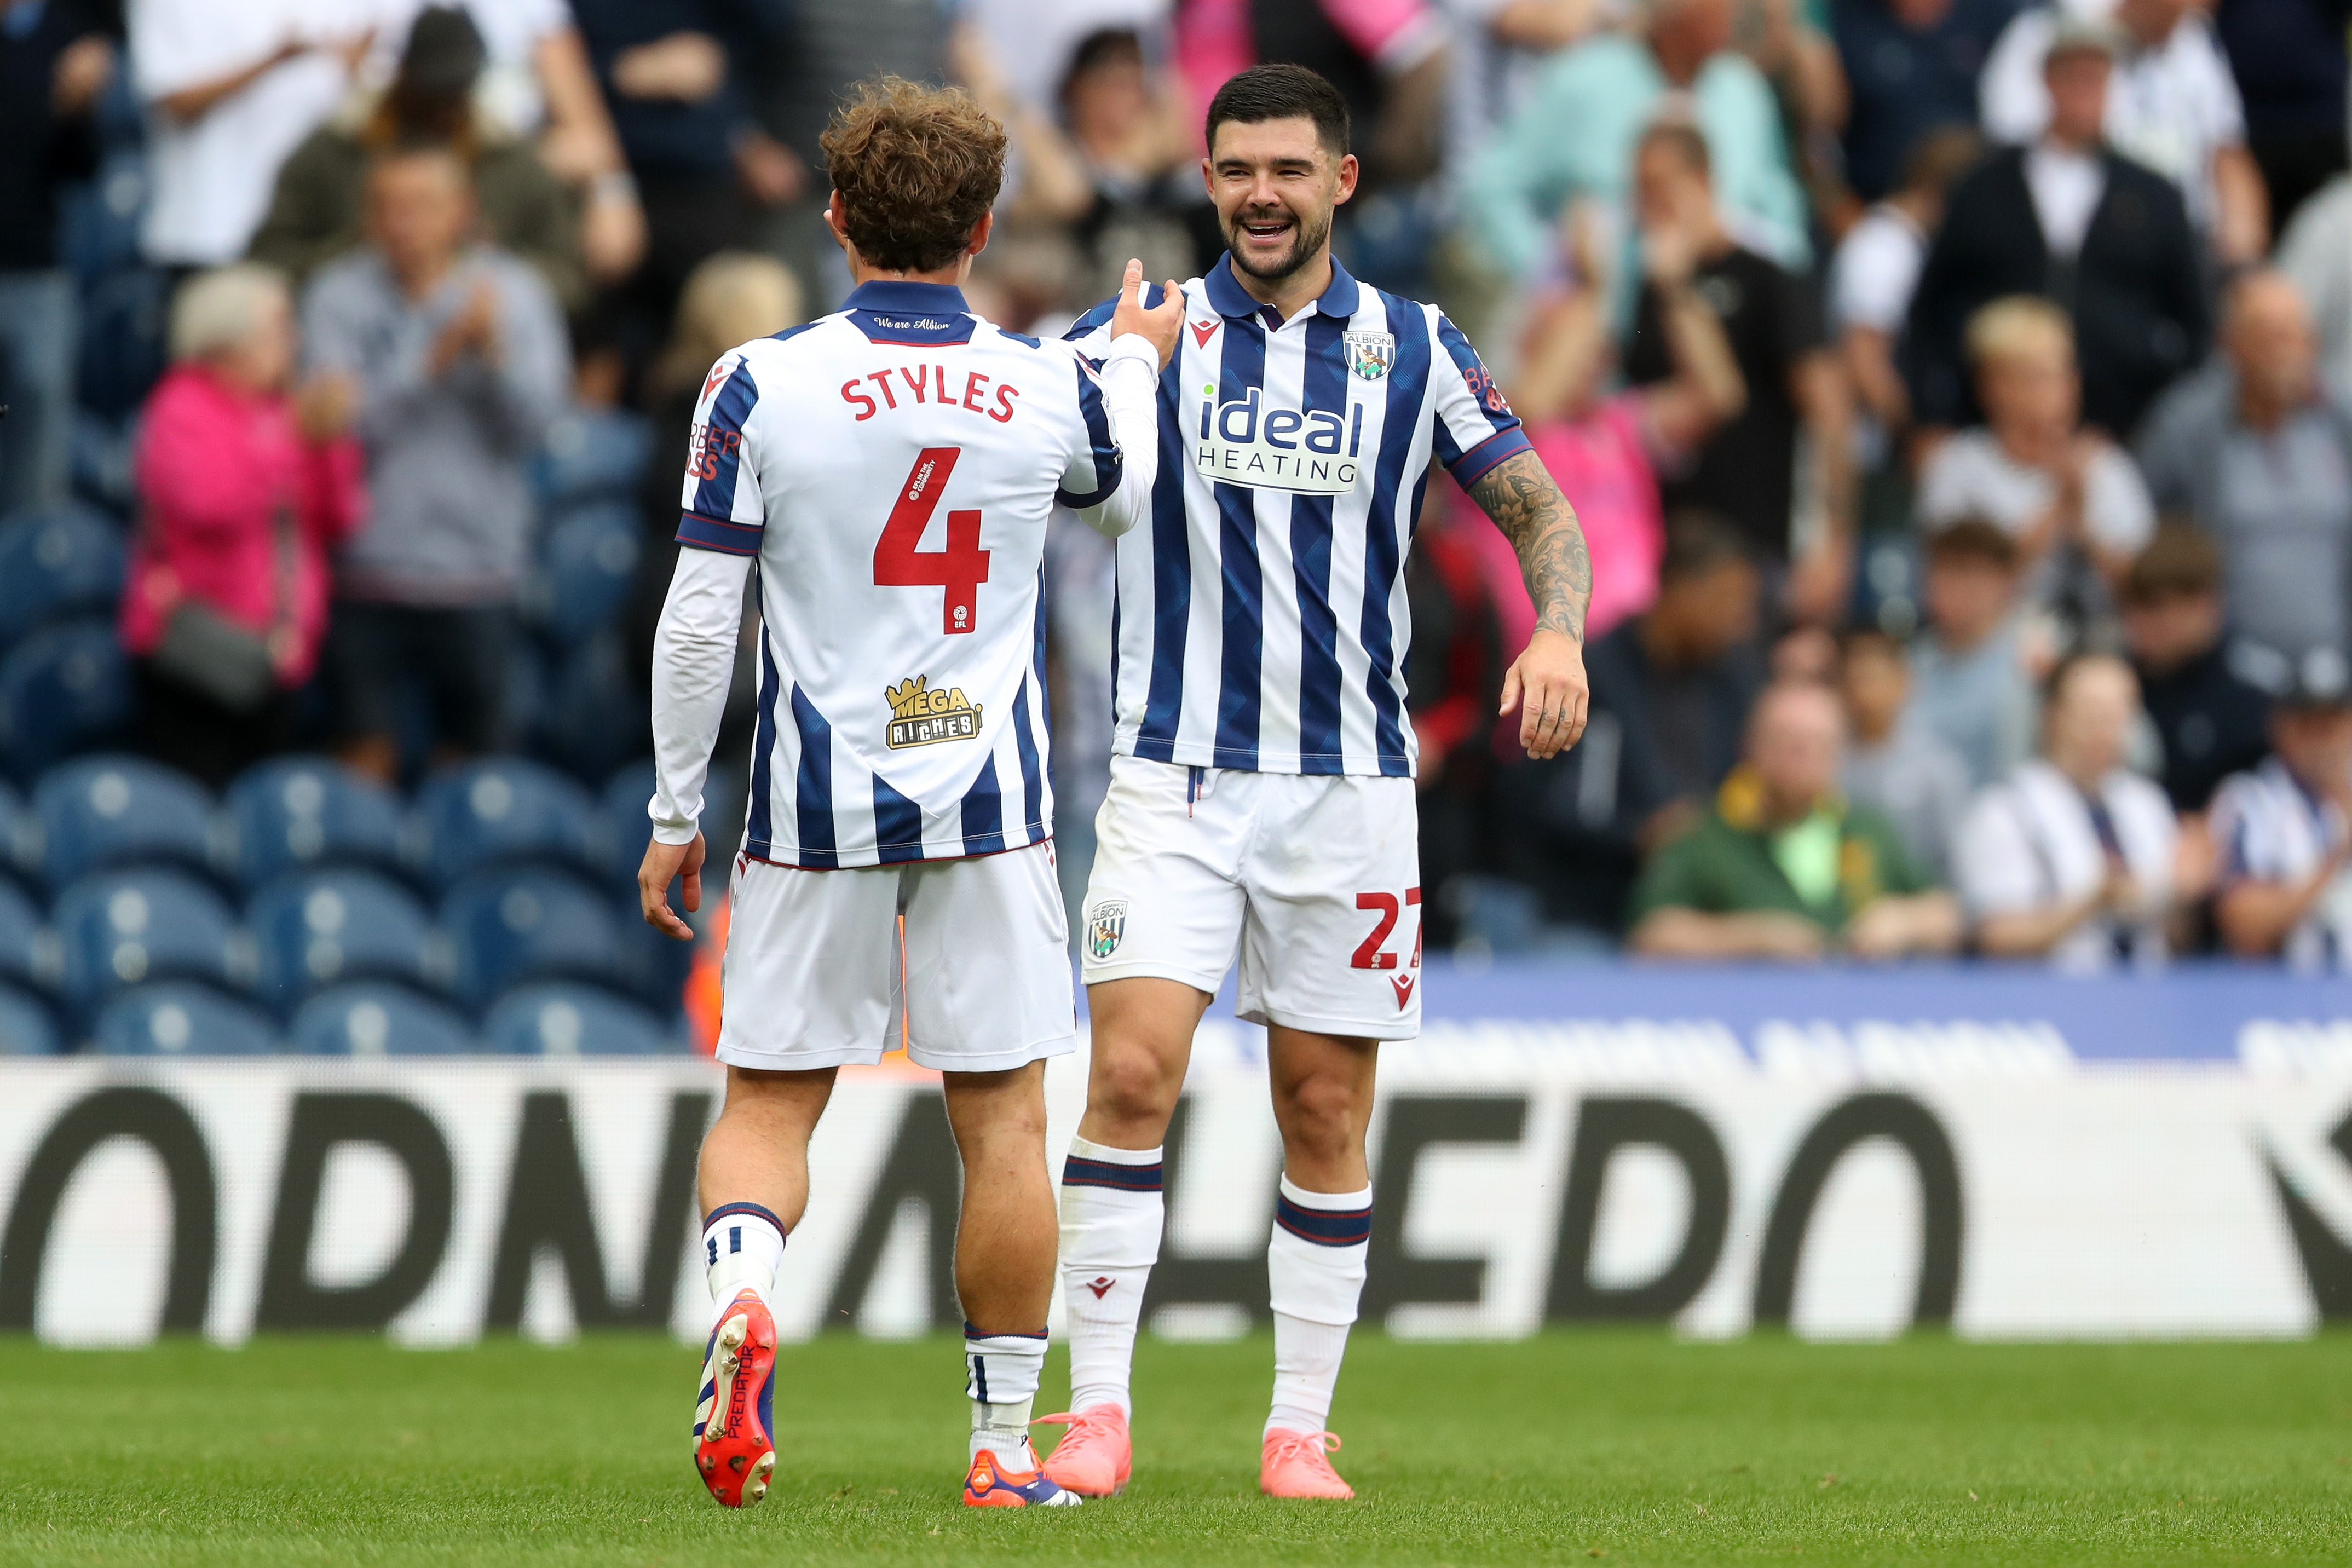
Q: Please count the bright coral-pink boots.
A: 2